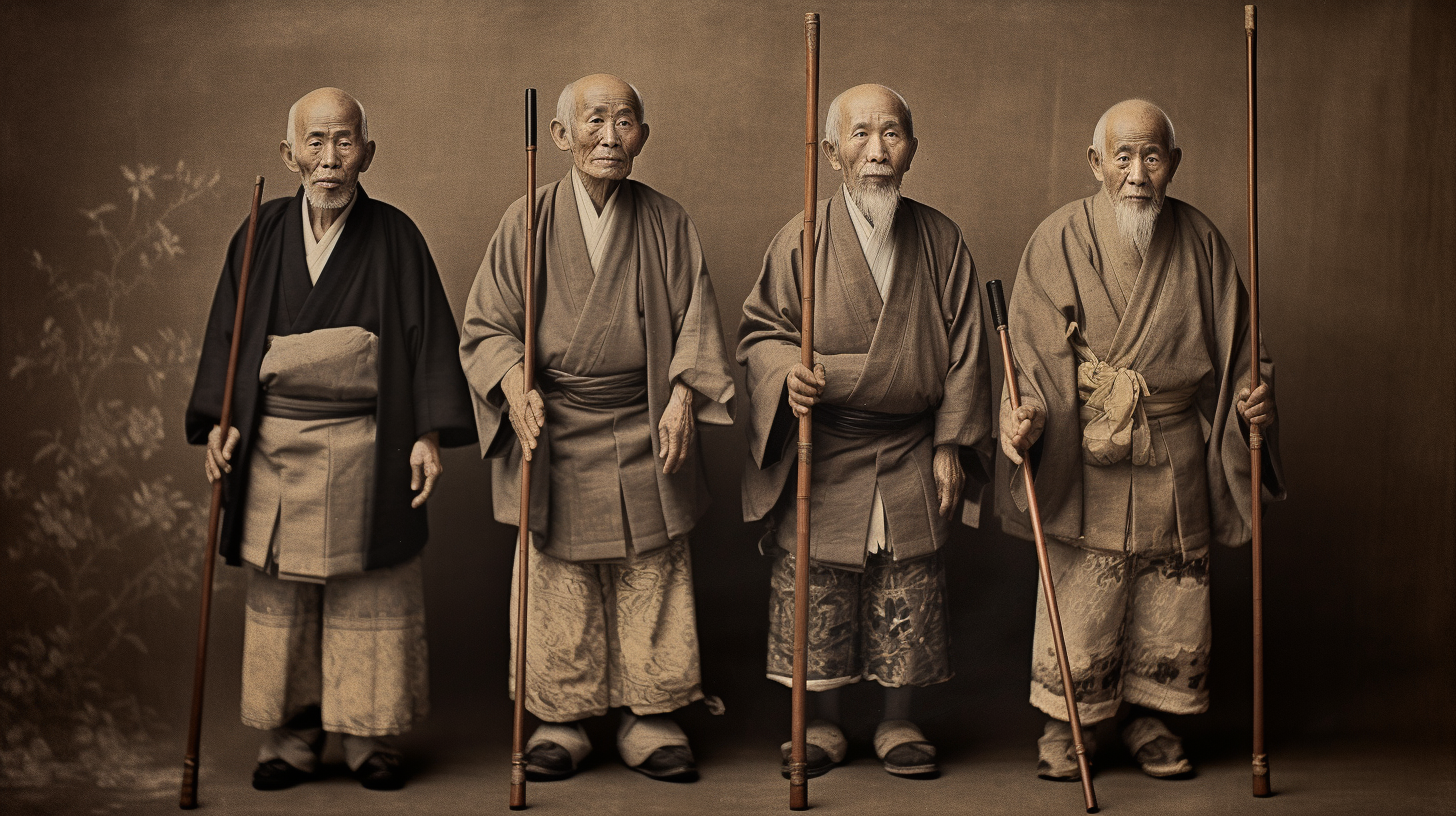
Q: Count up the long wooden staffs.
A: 5